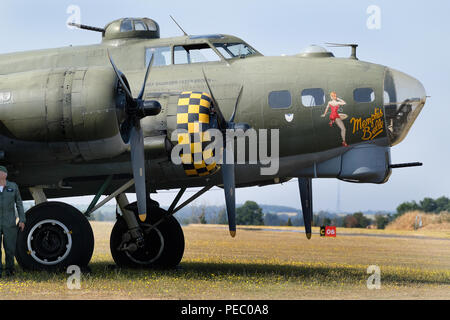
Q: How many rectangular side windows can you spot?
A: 3